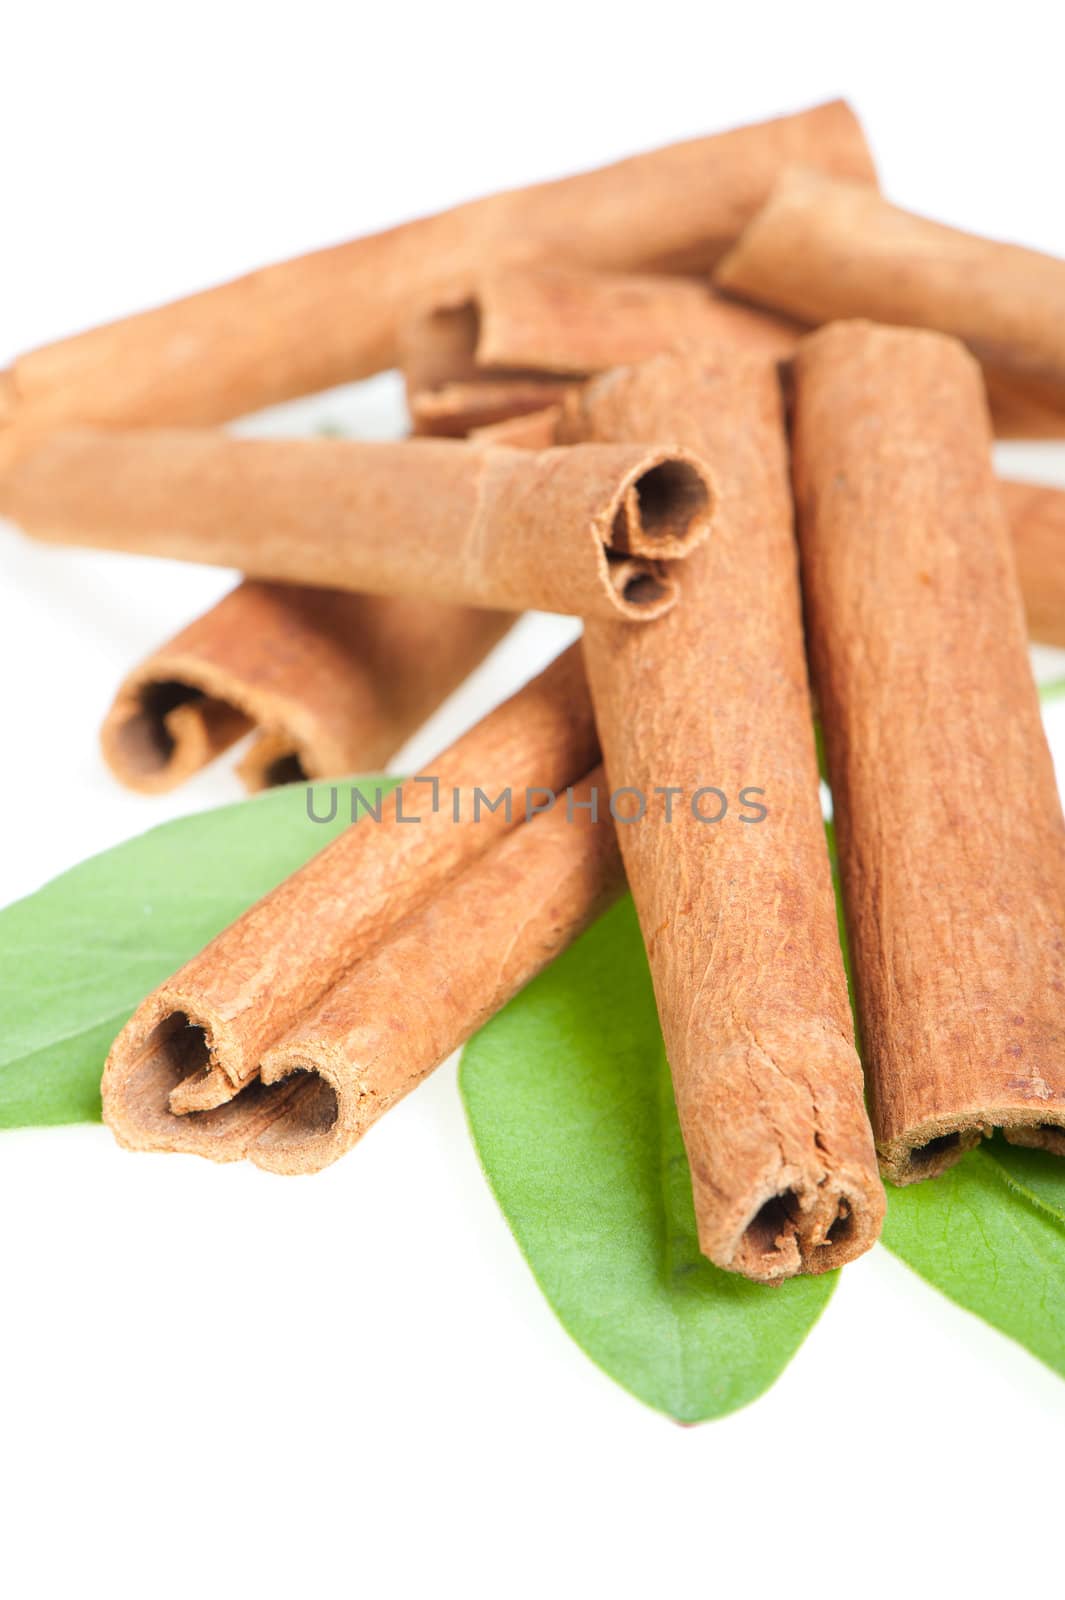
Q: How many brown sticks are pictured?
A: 9